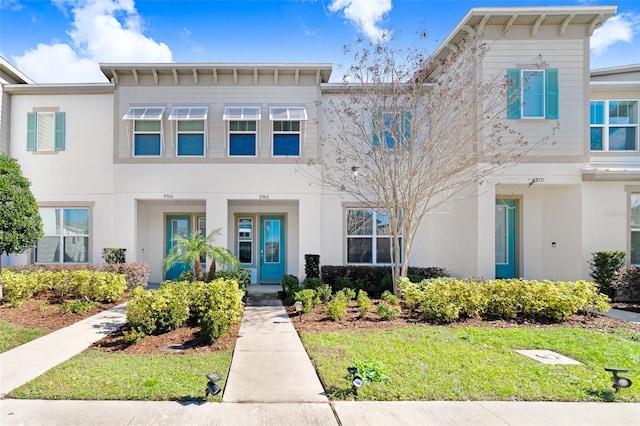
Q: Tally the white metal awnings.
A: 4